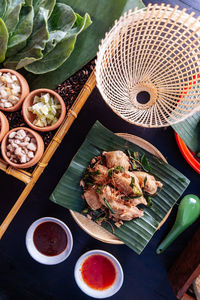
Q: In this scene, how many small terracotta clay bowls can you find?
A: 4